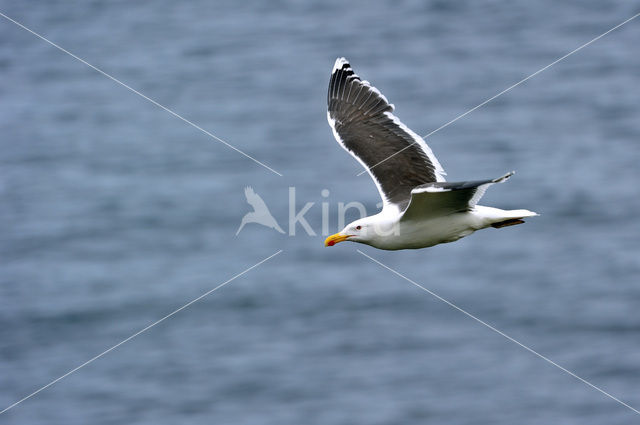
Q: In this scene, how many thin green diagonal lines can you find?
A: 0